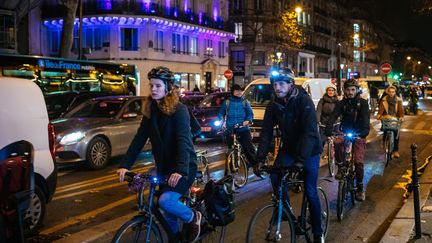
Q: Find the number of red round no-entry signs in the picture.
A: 2